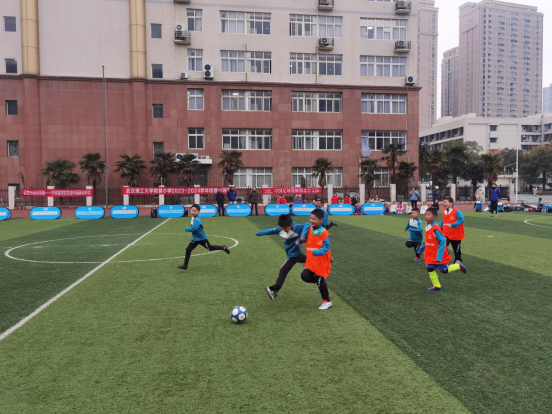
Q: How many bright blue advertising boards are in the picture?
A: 11